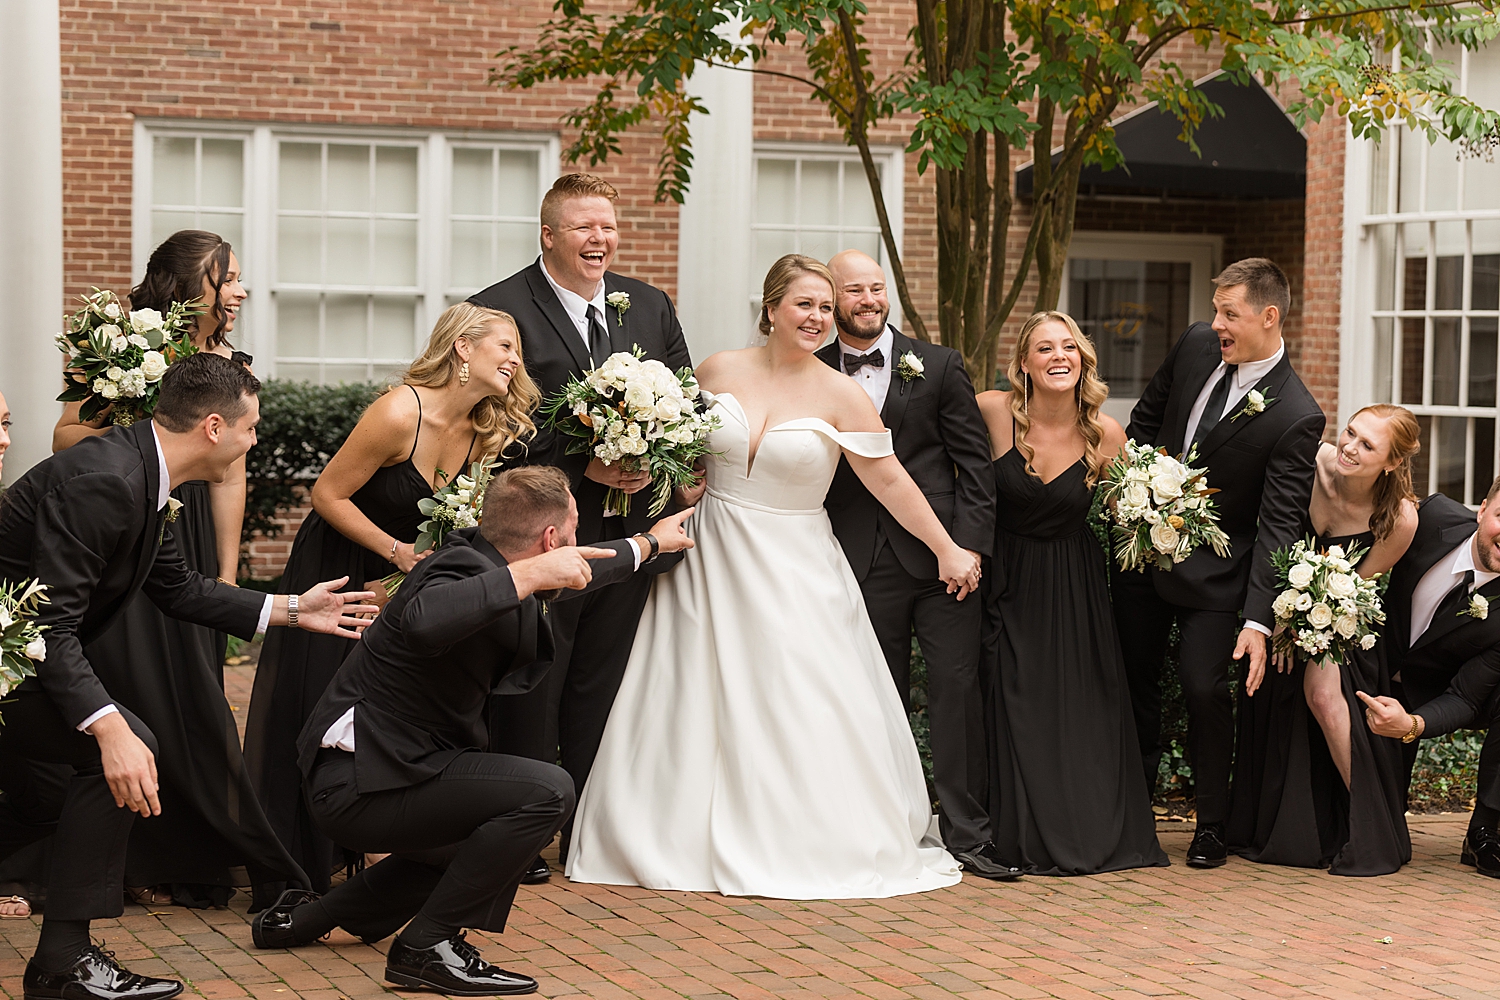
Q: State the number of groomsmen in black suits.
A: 5